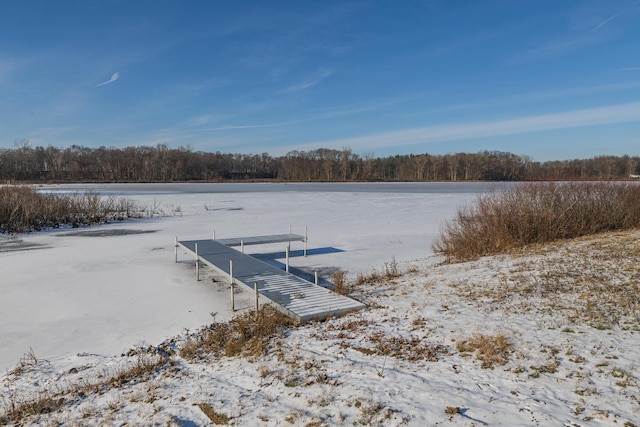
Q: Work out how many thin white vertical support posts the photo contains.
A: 10